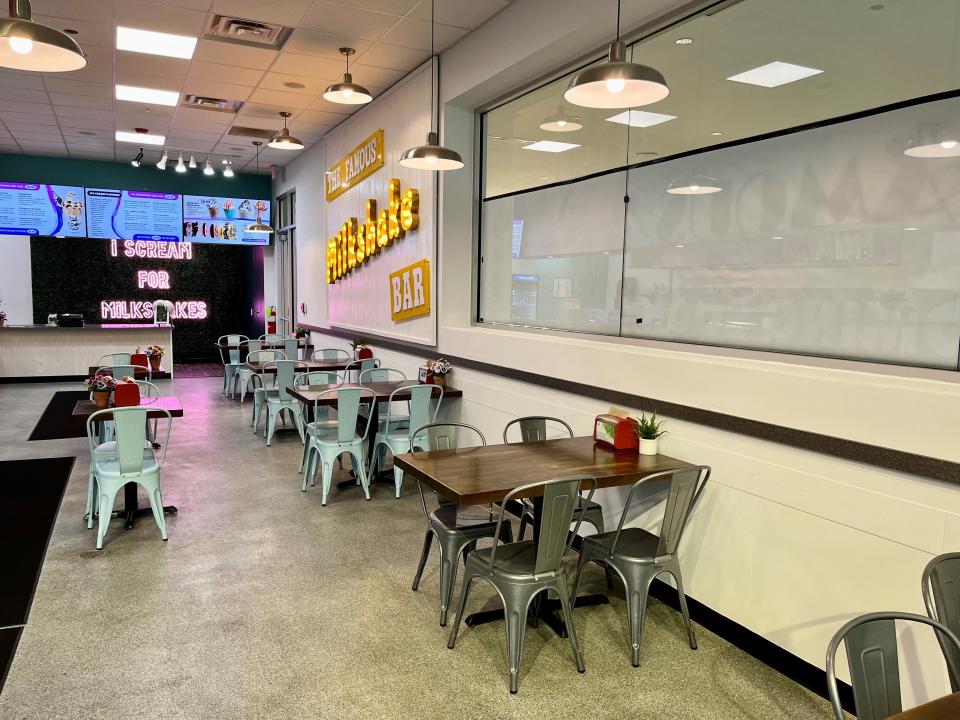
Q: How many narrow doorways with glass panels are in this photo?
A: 1